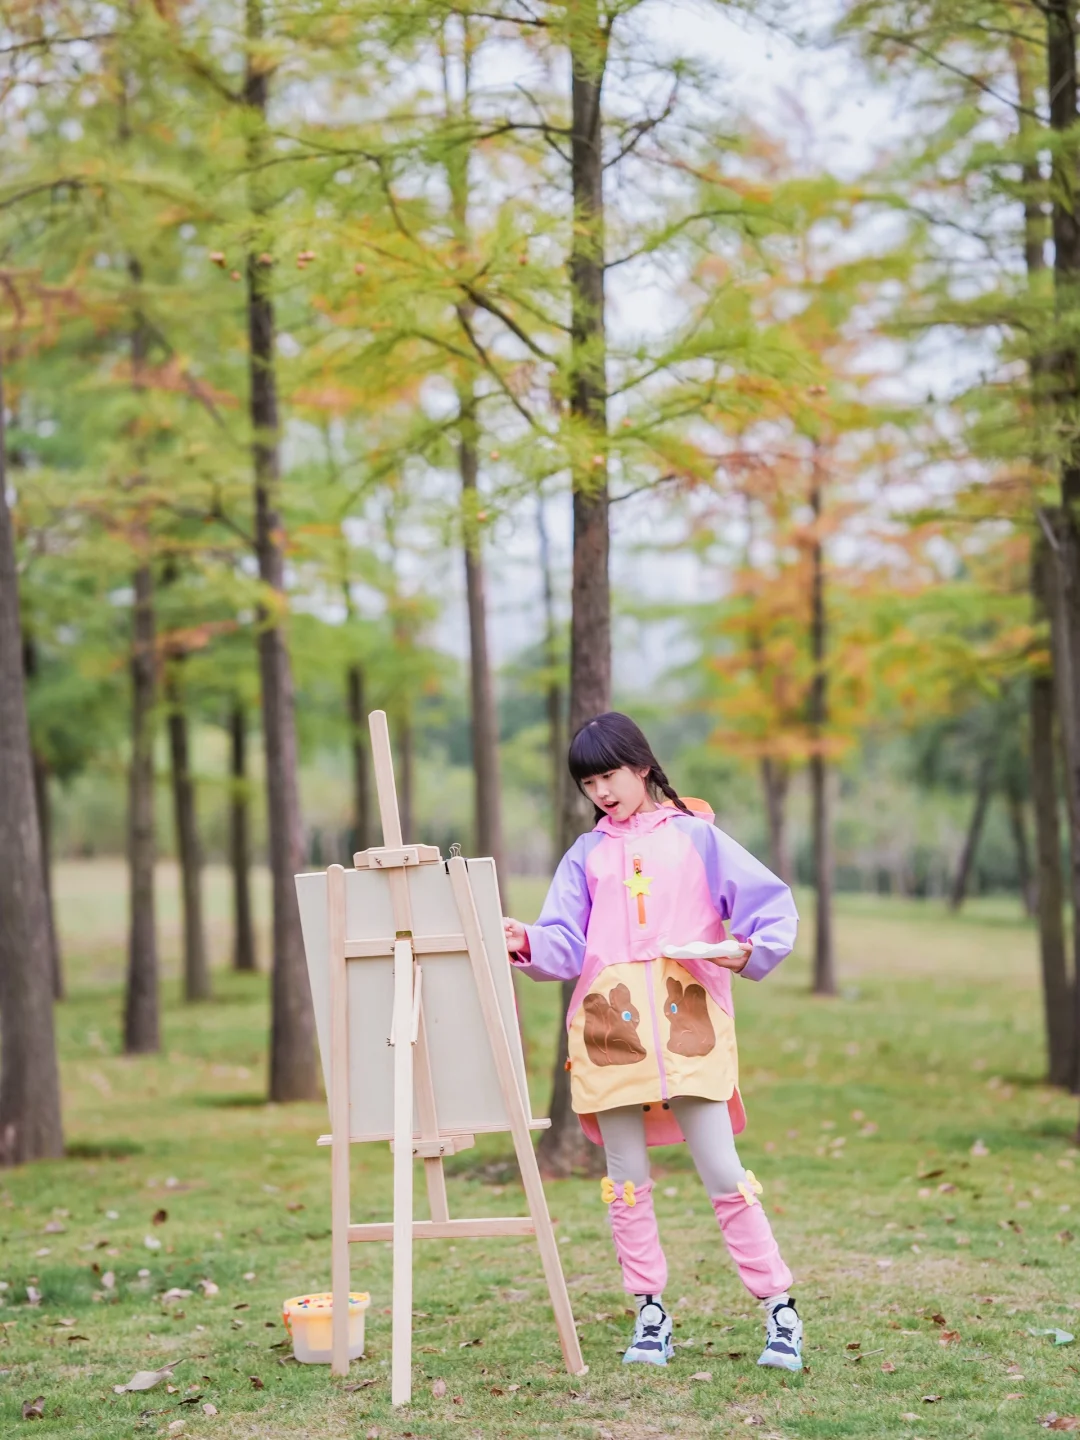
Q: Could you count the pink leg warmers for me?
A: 2